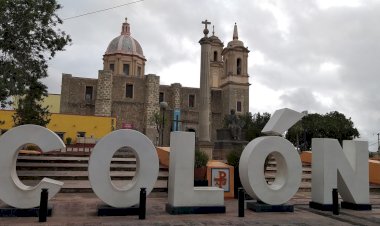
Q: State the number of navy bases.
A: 6